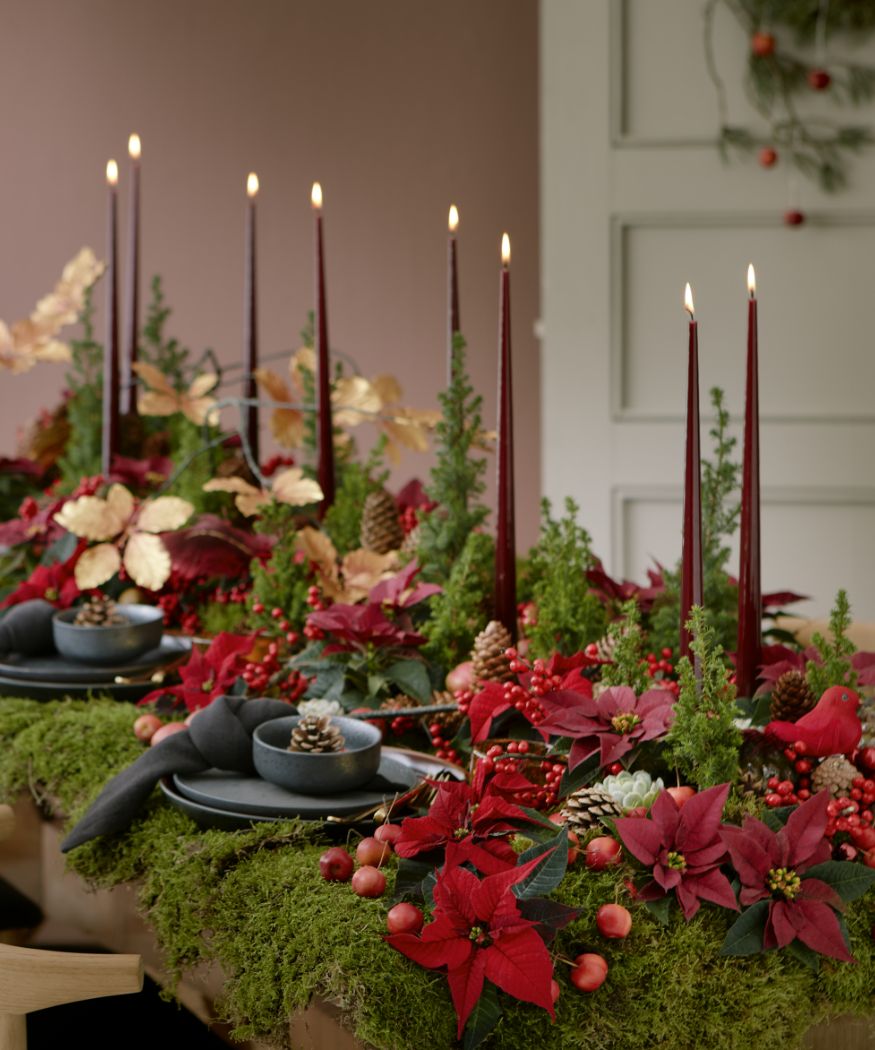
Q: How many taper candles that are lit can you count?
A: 8